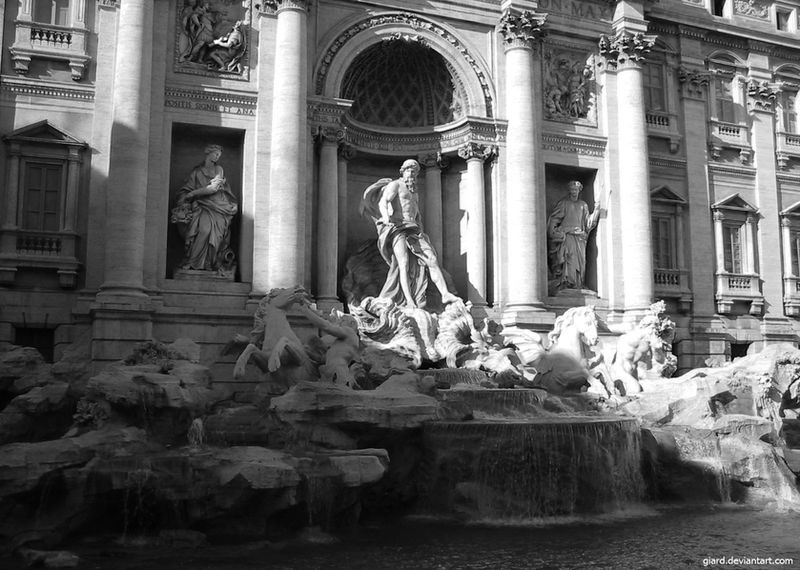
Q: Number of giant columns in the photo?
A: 4